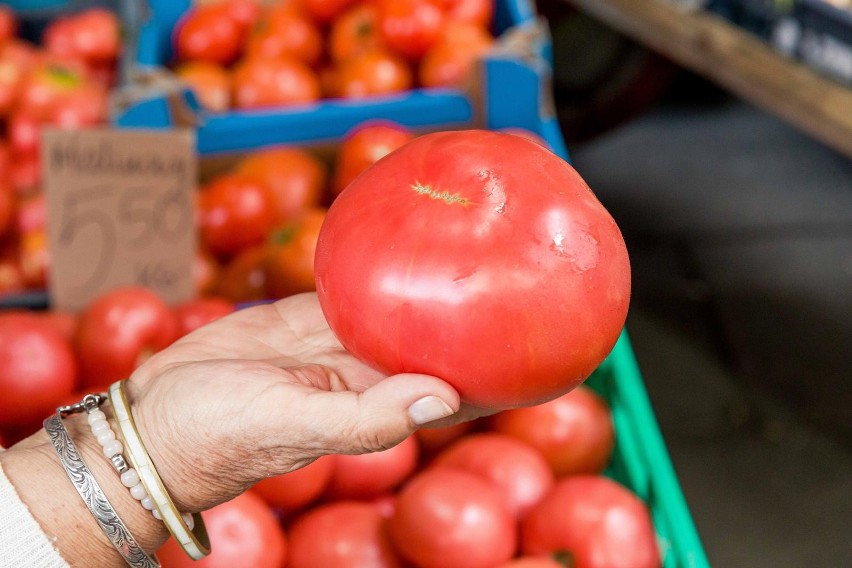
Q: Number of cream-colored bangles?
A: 1